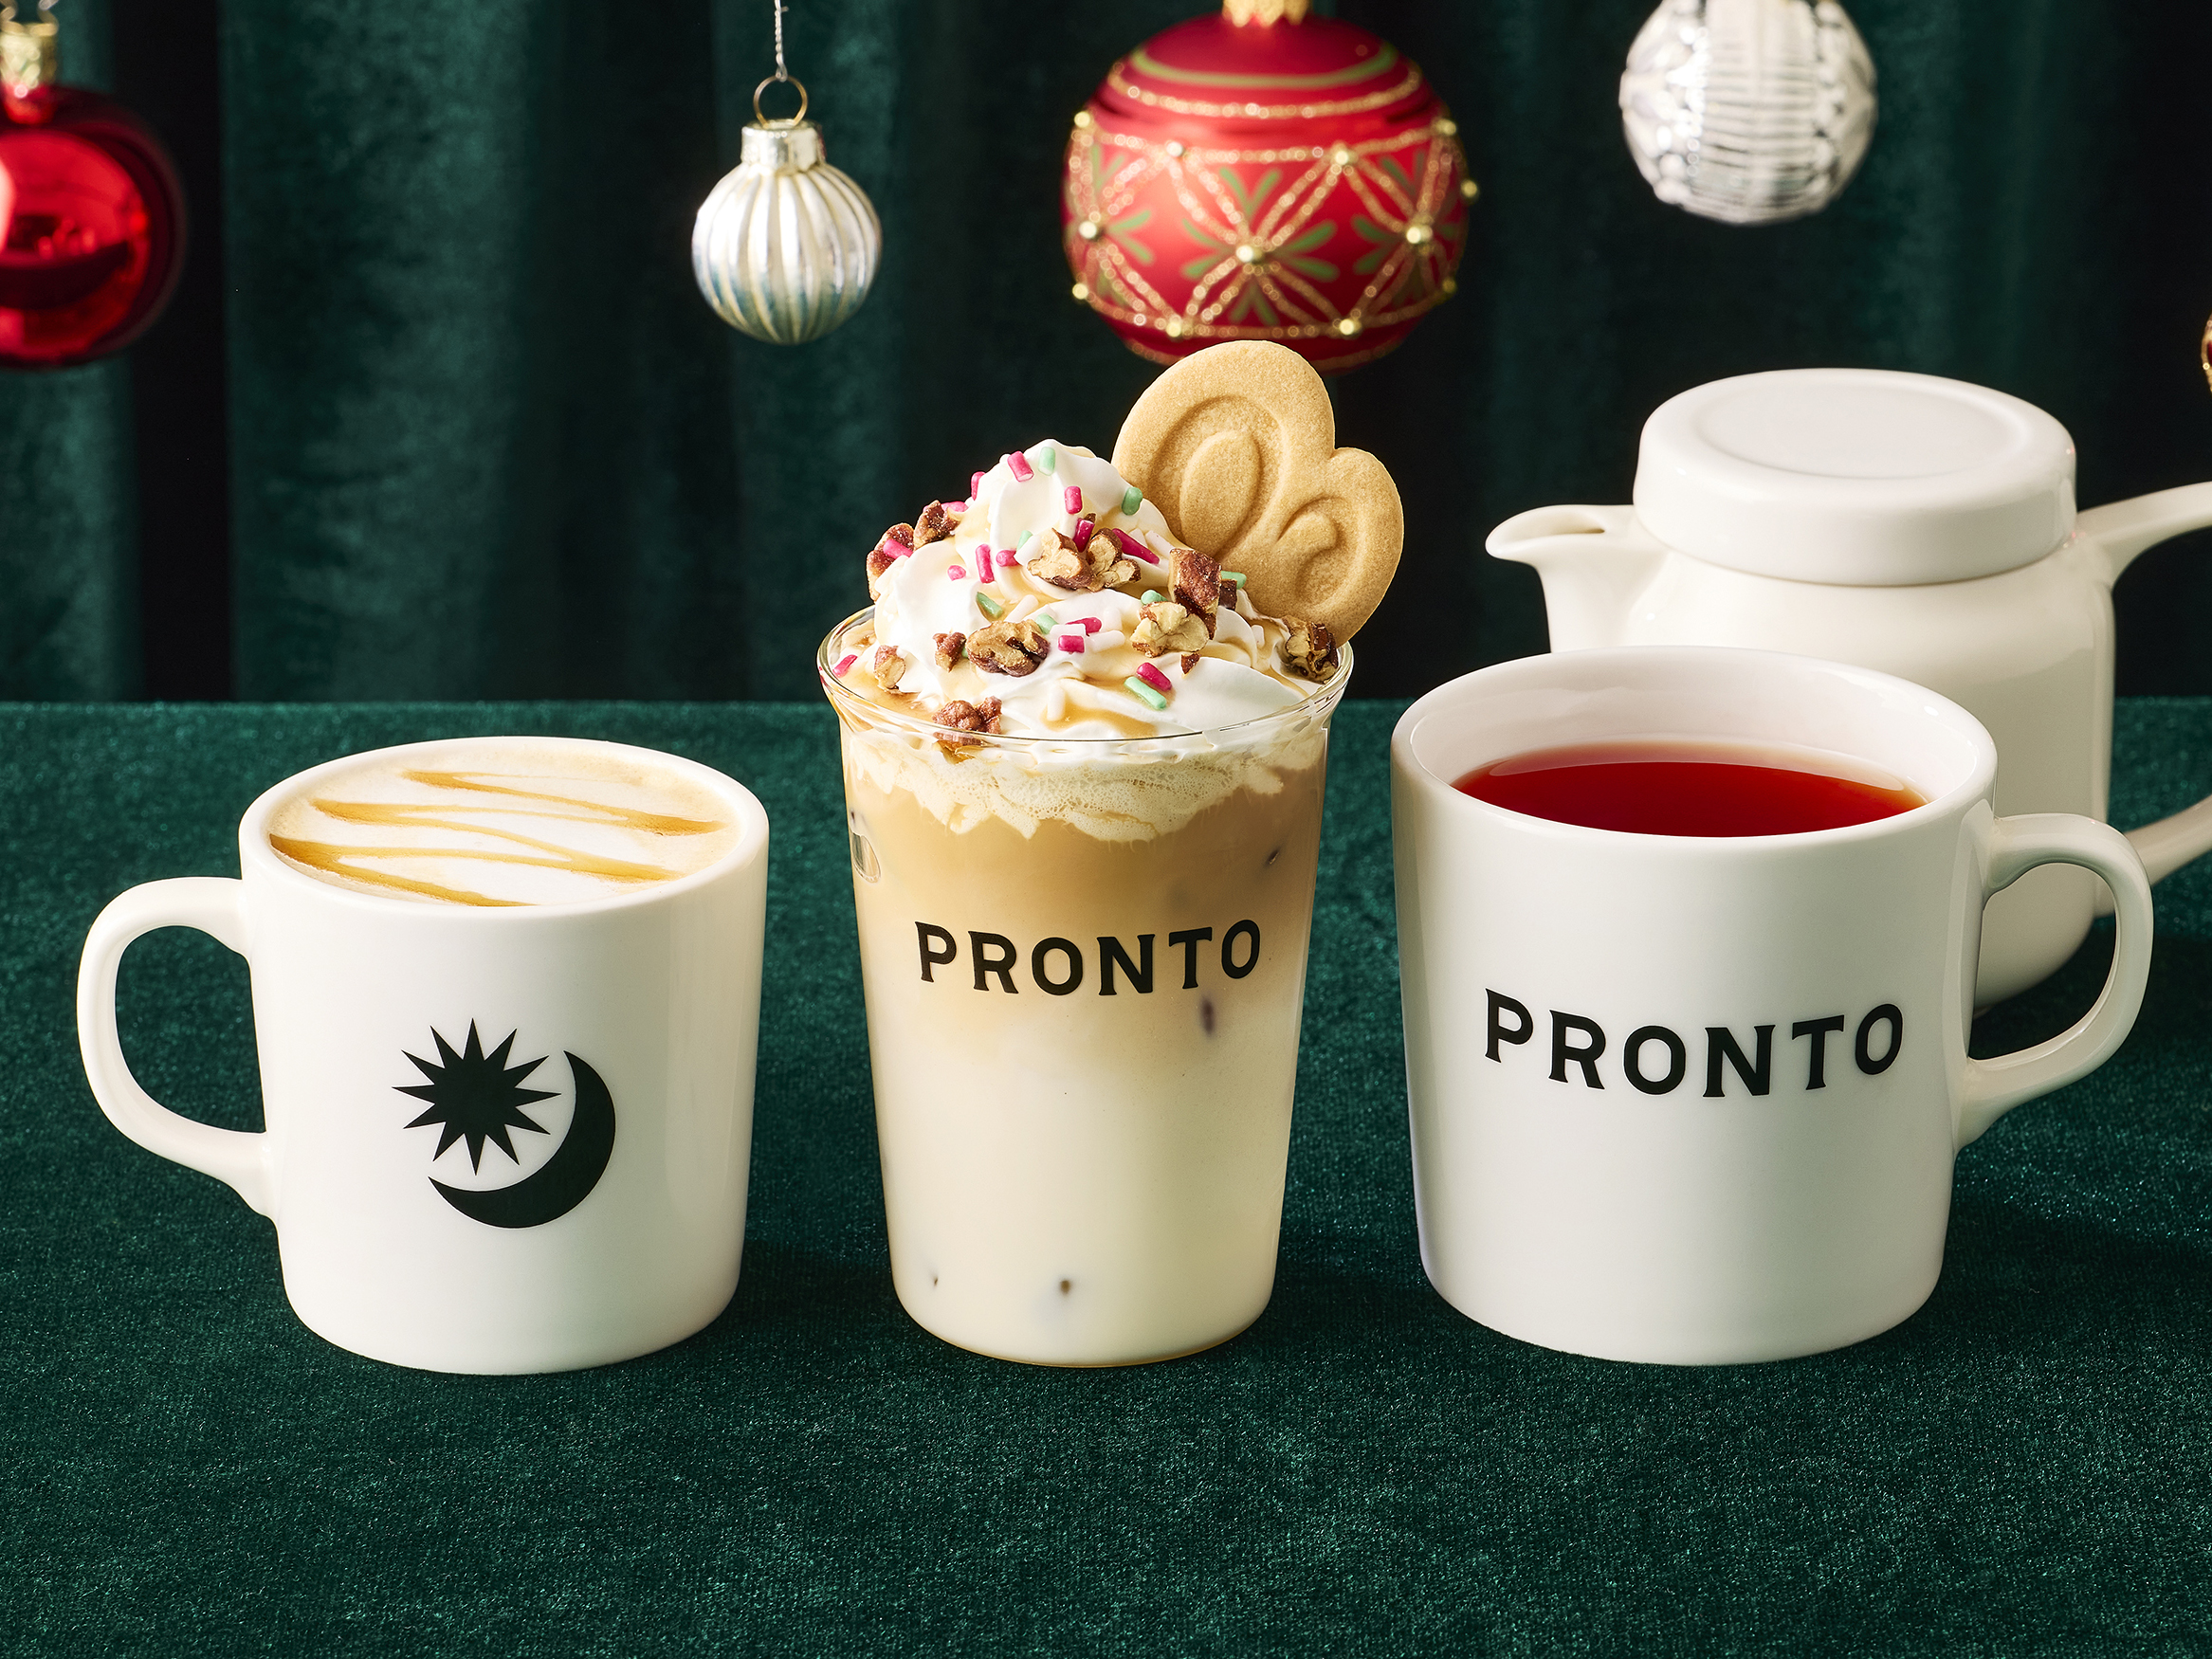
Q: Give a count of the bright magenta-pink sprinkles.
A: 14